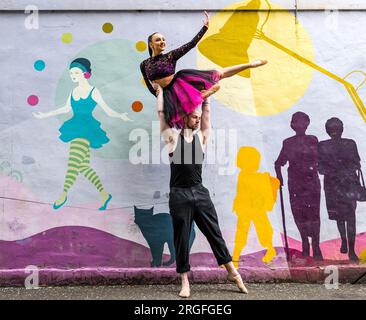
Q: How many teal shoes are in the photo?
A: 2